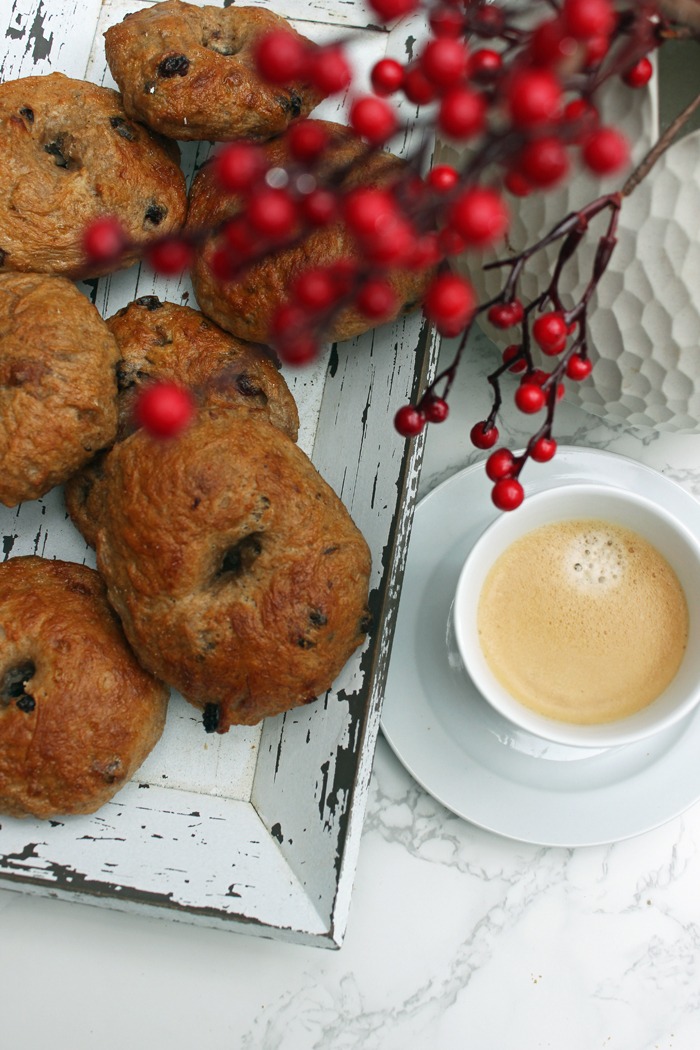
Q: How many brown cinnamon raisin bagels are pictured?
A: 7